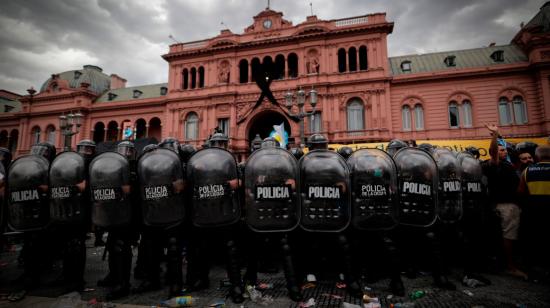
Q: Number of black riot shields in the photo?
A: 11